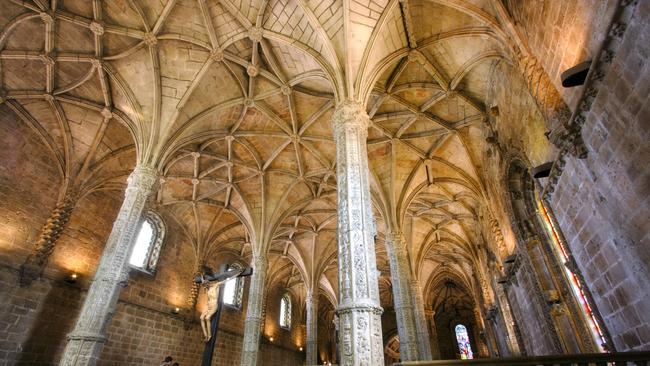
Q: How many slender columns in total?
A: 6